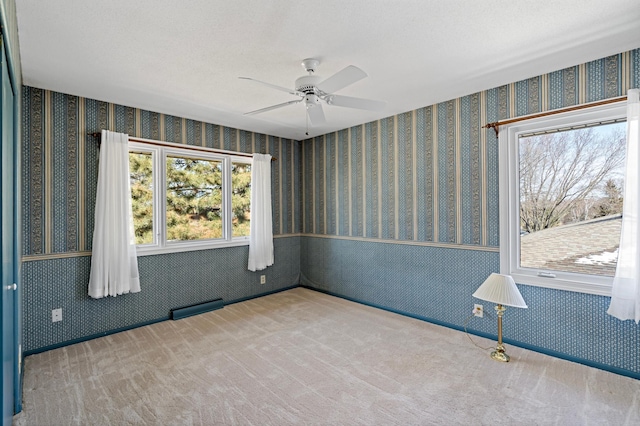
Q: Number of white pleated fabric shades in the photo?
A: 1